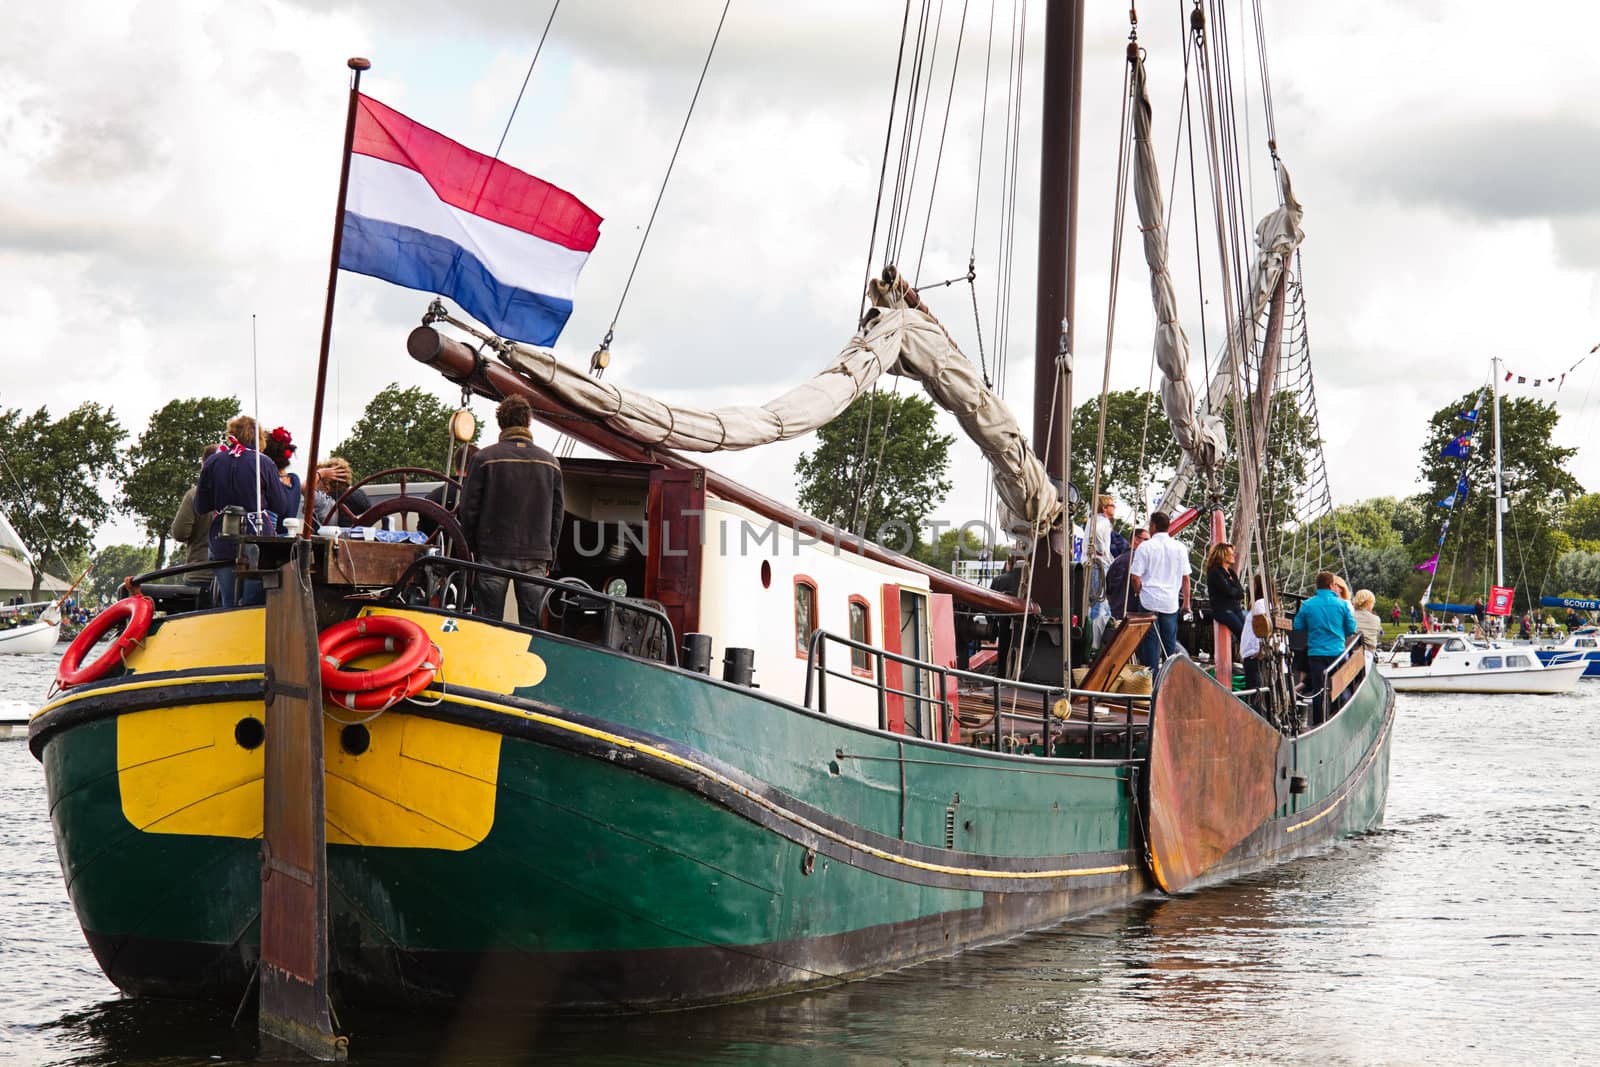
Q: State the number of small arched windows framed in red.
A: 2